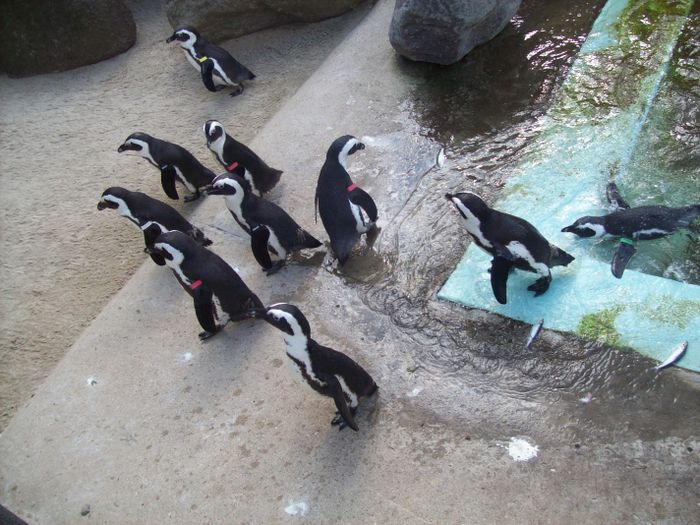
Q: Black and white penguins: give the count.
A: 10